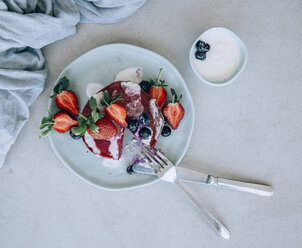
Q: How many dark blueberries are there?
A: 10